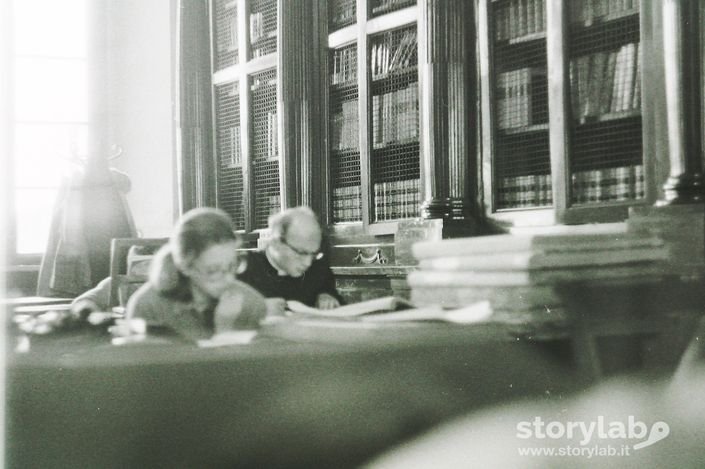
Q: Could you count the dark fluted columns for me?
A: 4